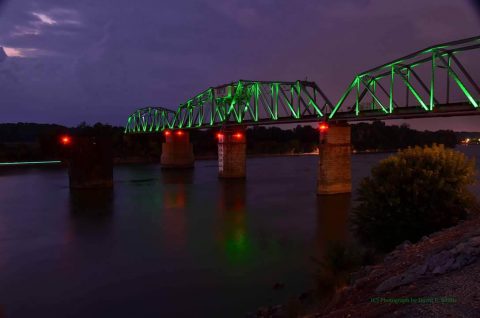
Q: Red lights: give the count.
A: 6